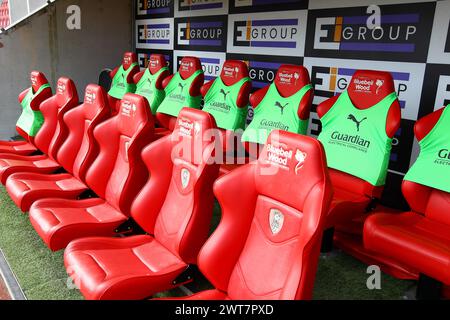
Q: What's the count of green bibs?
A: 8